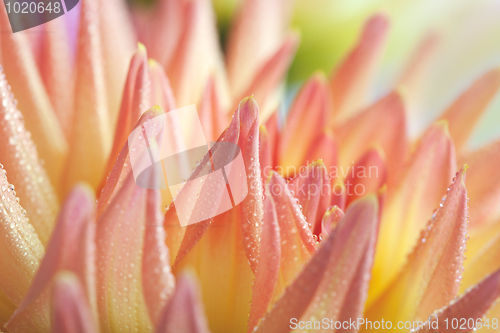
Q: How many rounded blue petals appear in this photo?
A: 0